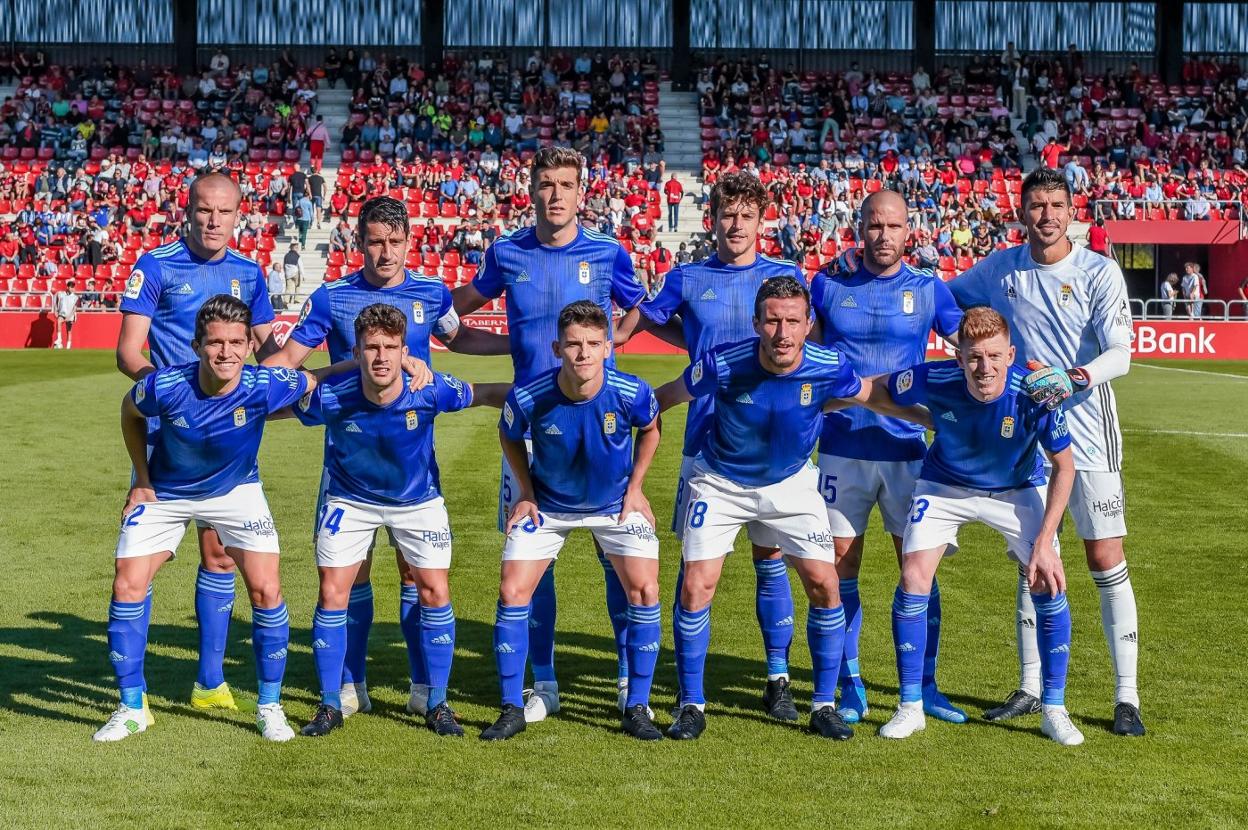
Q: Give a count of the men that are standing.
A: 6